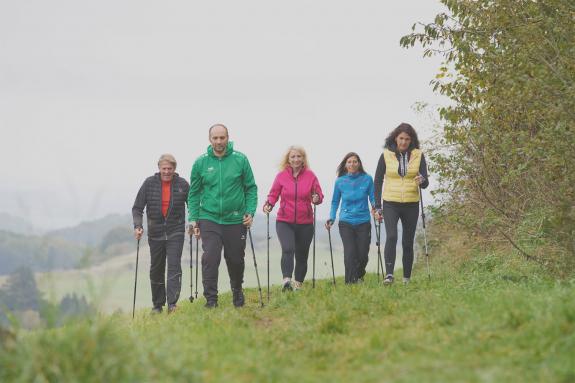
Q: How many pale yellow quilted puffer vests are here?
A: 1